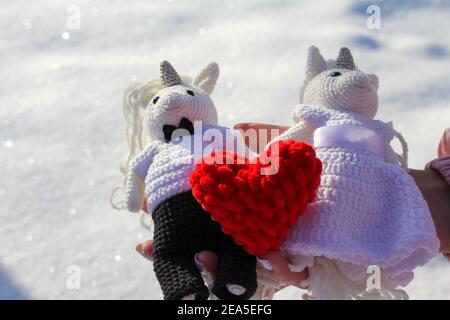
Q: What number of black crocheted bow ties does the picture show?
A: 1